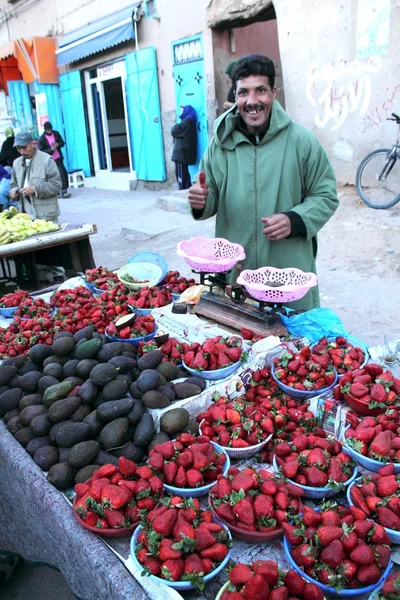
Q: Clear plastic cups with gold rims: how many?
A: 0